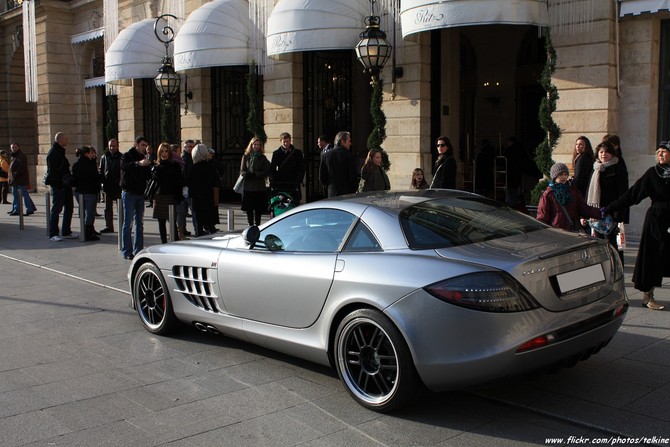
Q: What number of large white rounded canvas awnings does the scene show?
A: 4